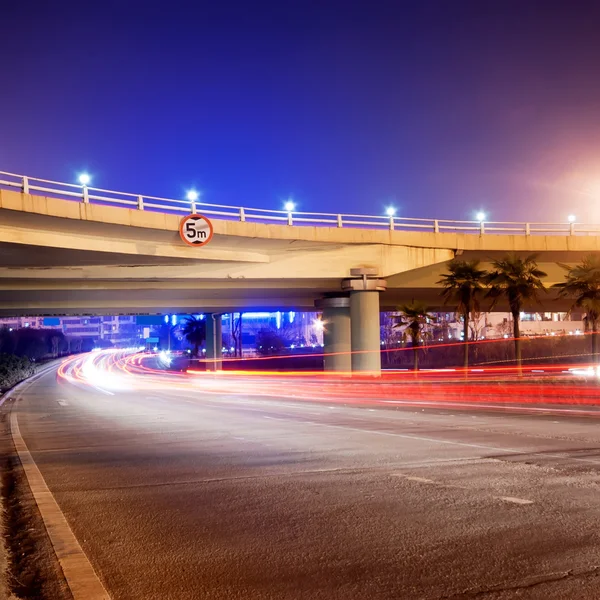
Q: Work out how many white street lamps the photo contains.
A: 6